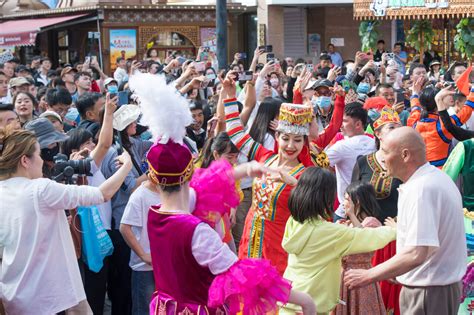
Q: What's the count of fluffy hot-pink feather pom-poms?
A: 2